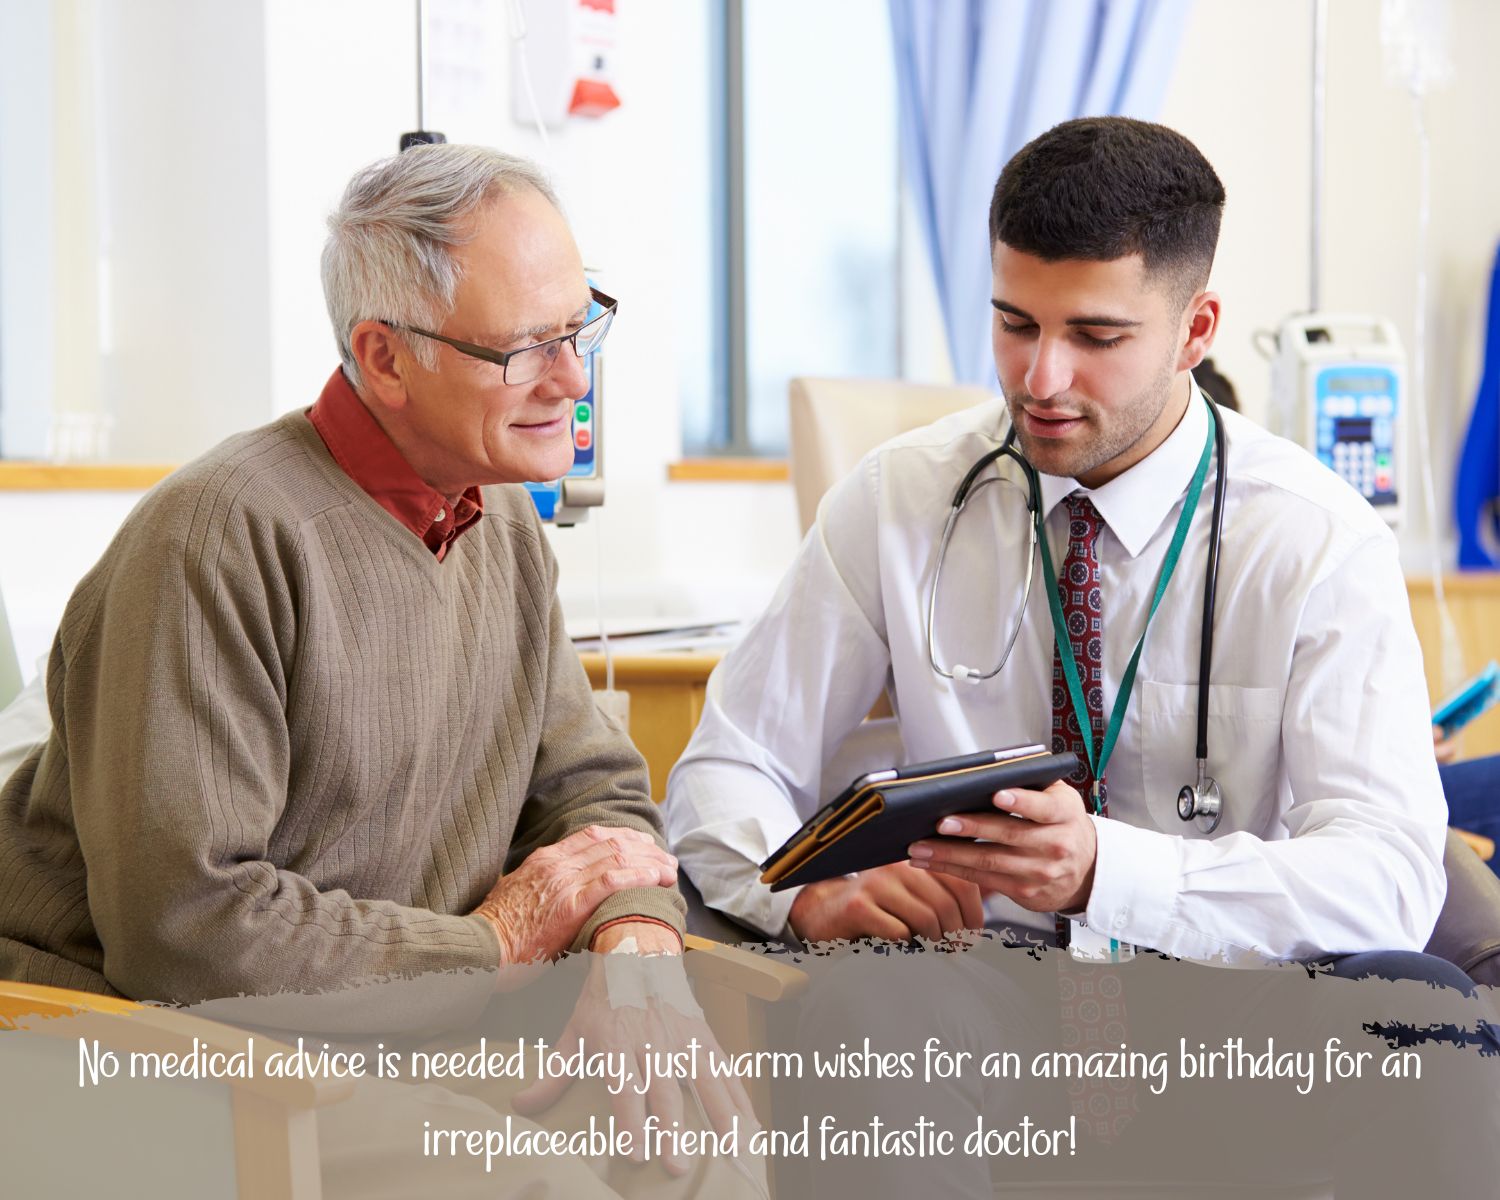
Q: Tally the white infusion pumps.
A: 2